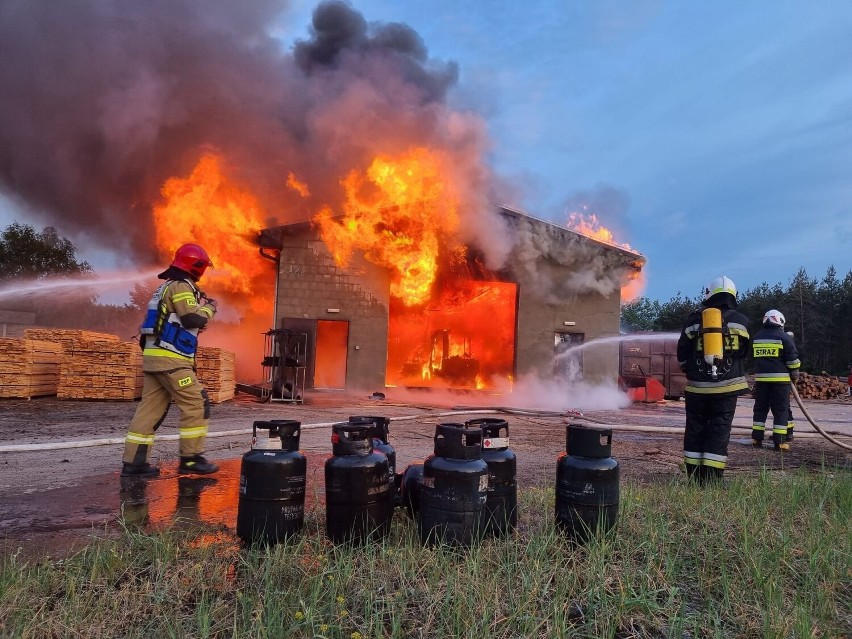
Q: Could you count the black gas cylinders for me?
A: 7